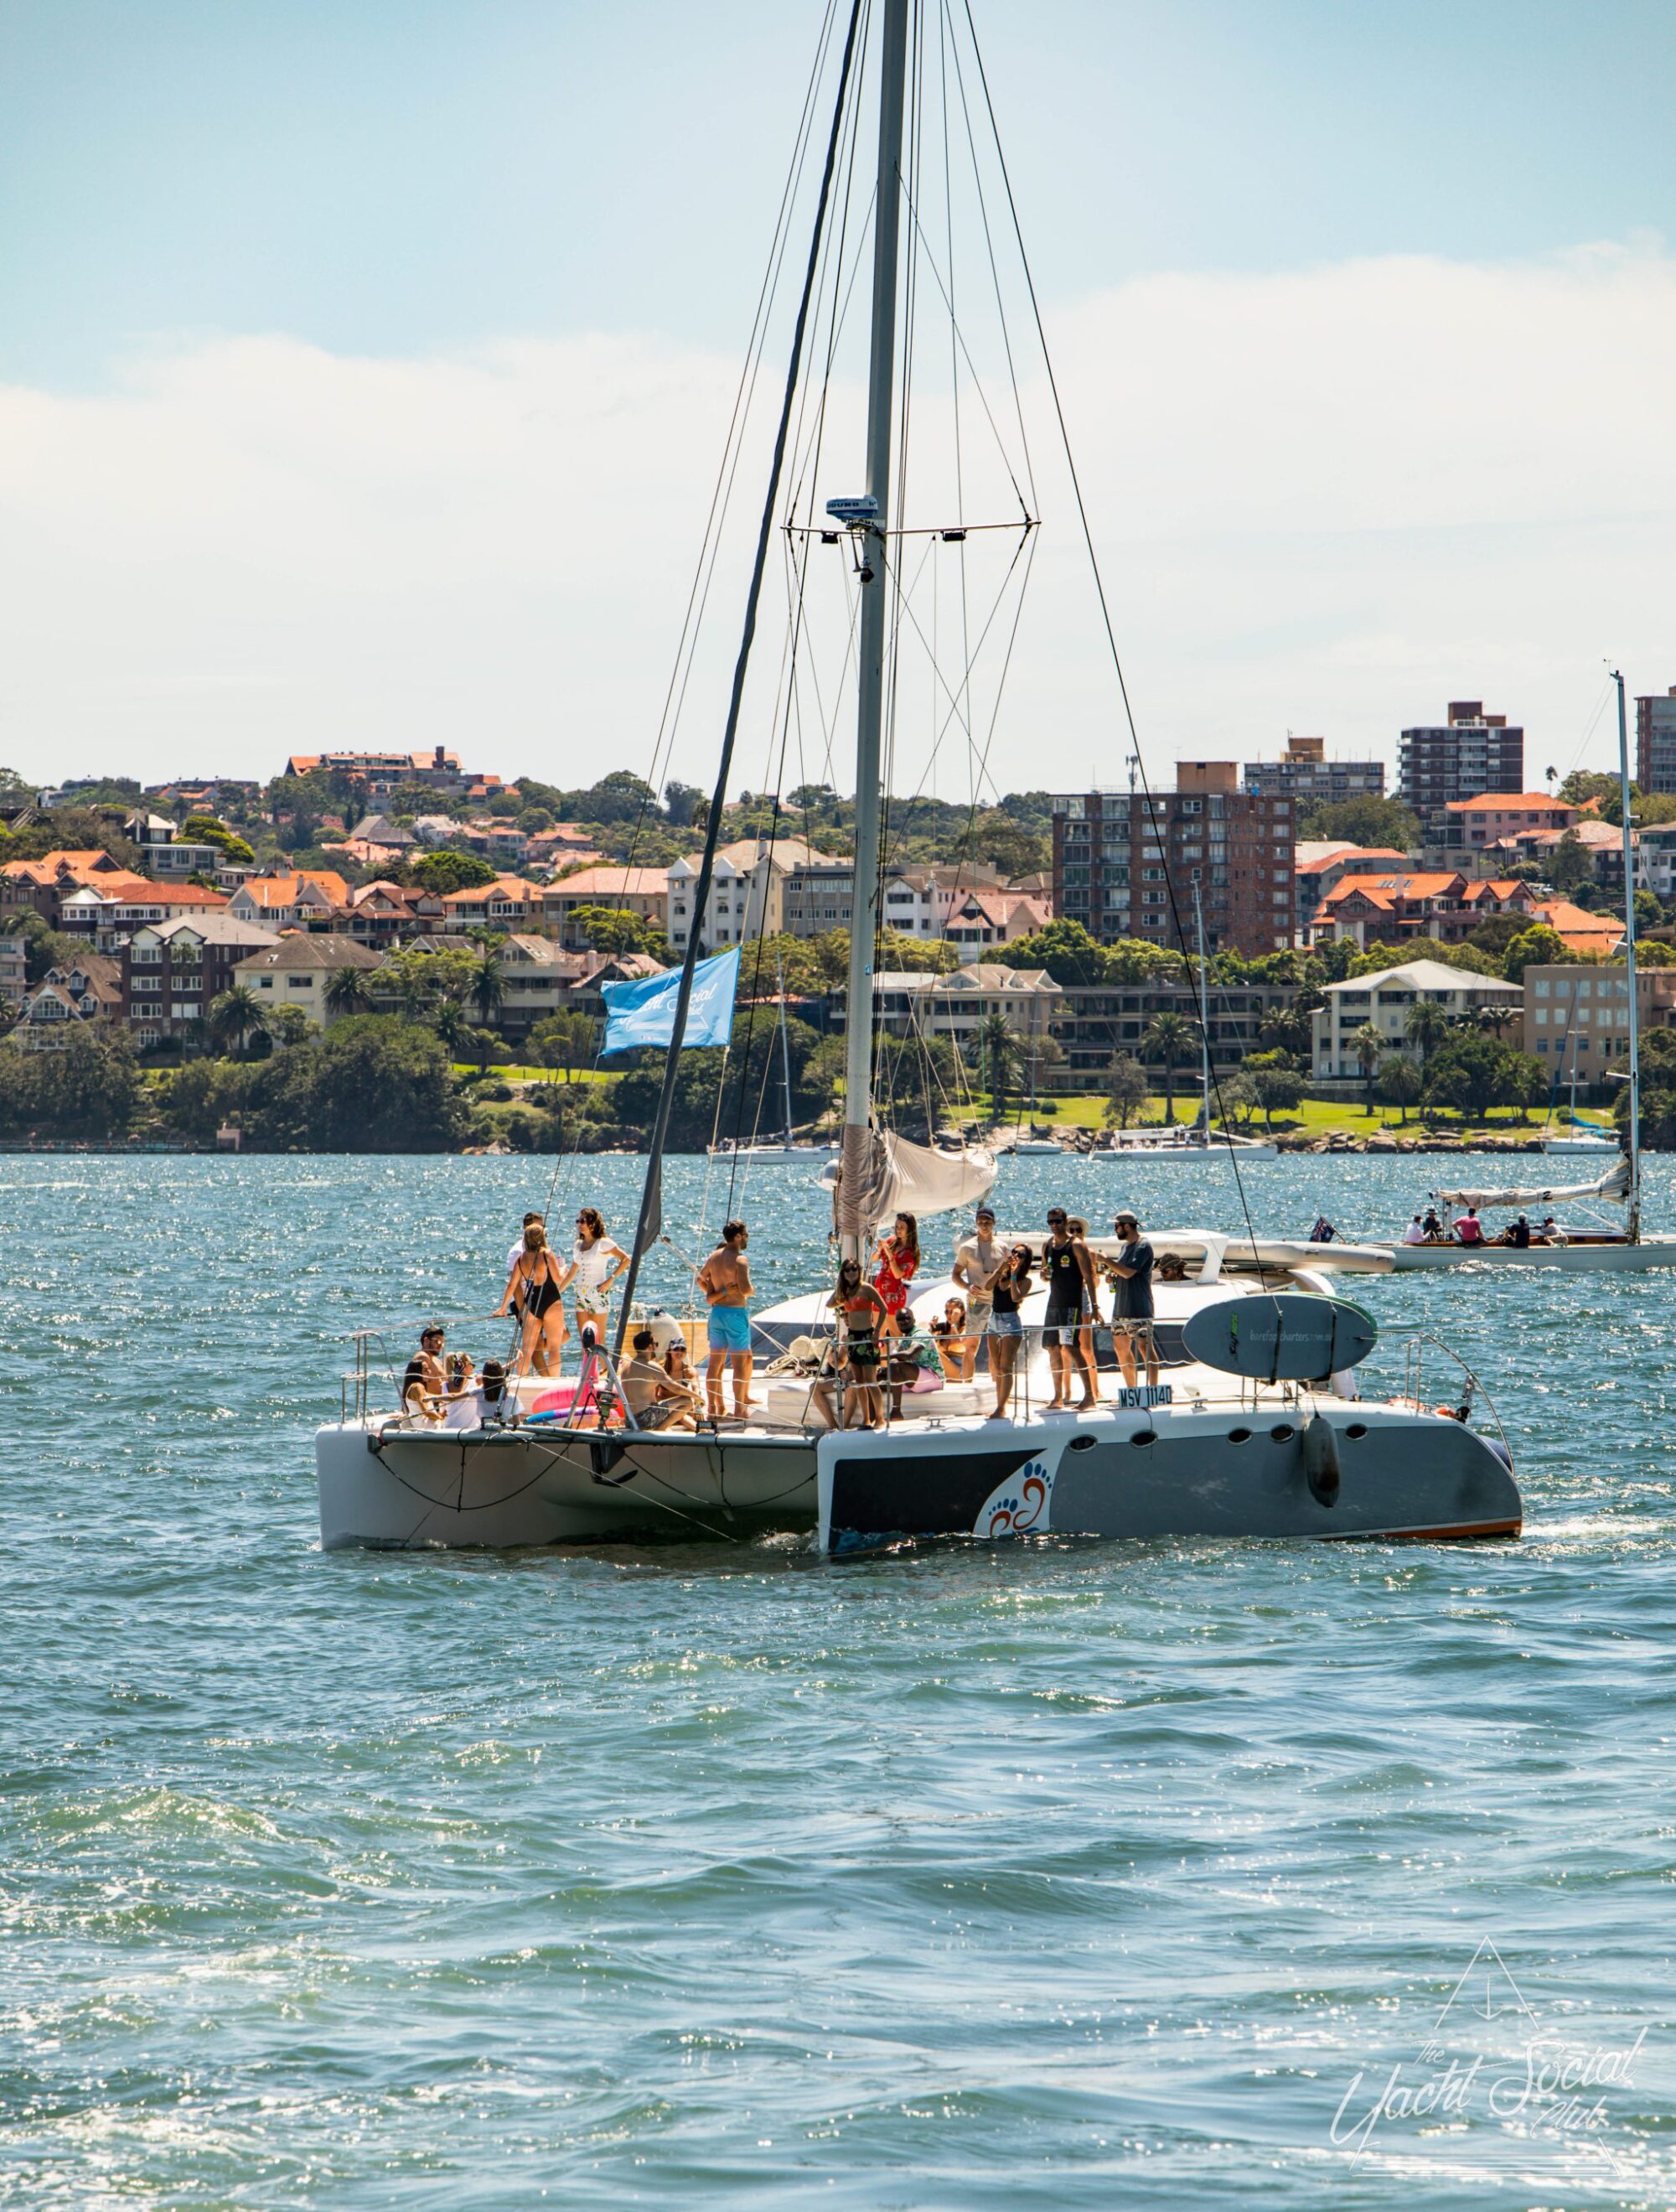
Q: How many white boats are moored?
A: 4